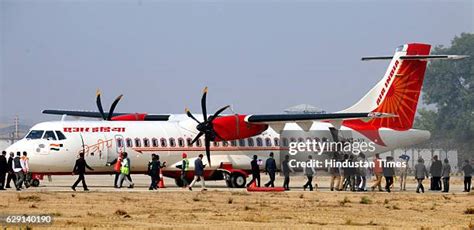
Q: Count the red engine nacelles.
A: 2